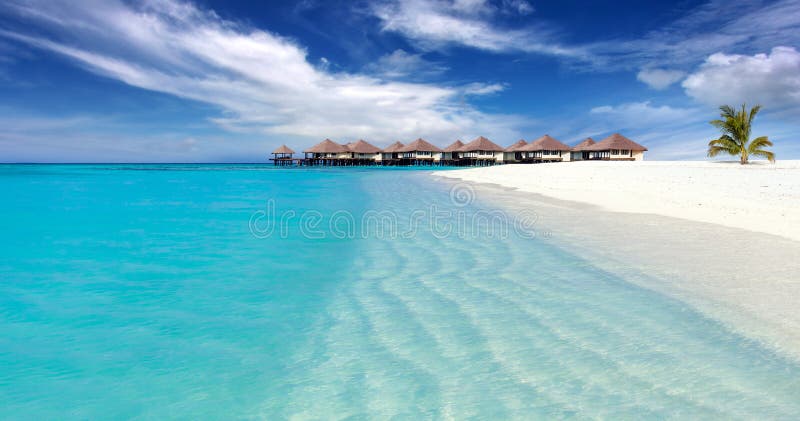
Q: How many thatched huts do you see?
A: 11